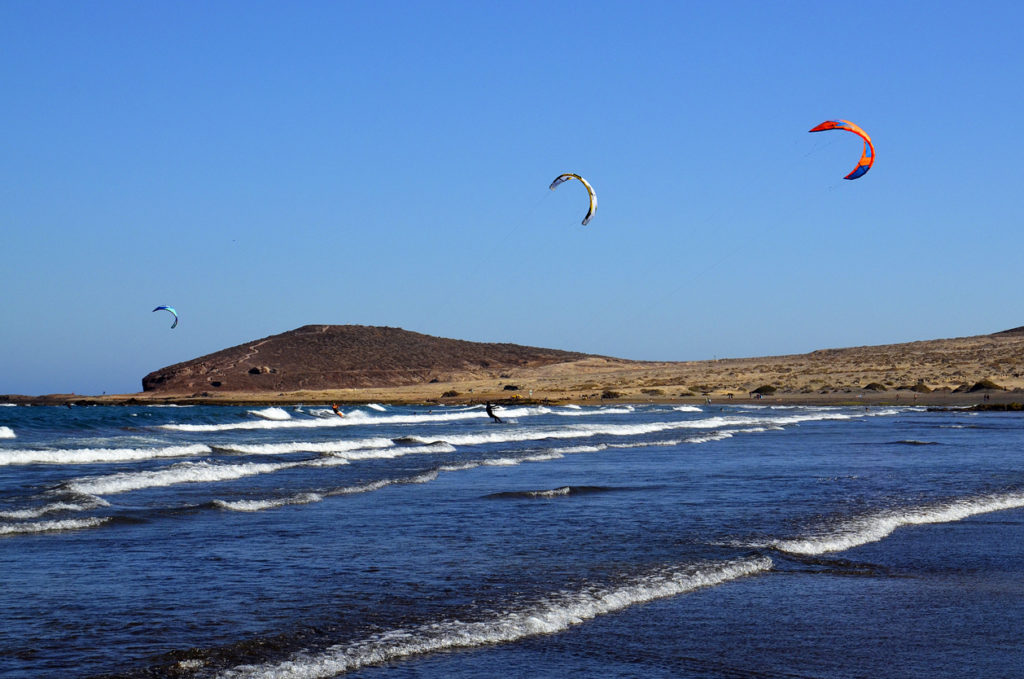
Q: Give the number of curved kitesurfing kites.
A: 3